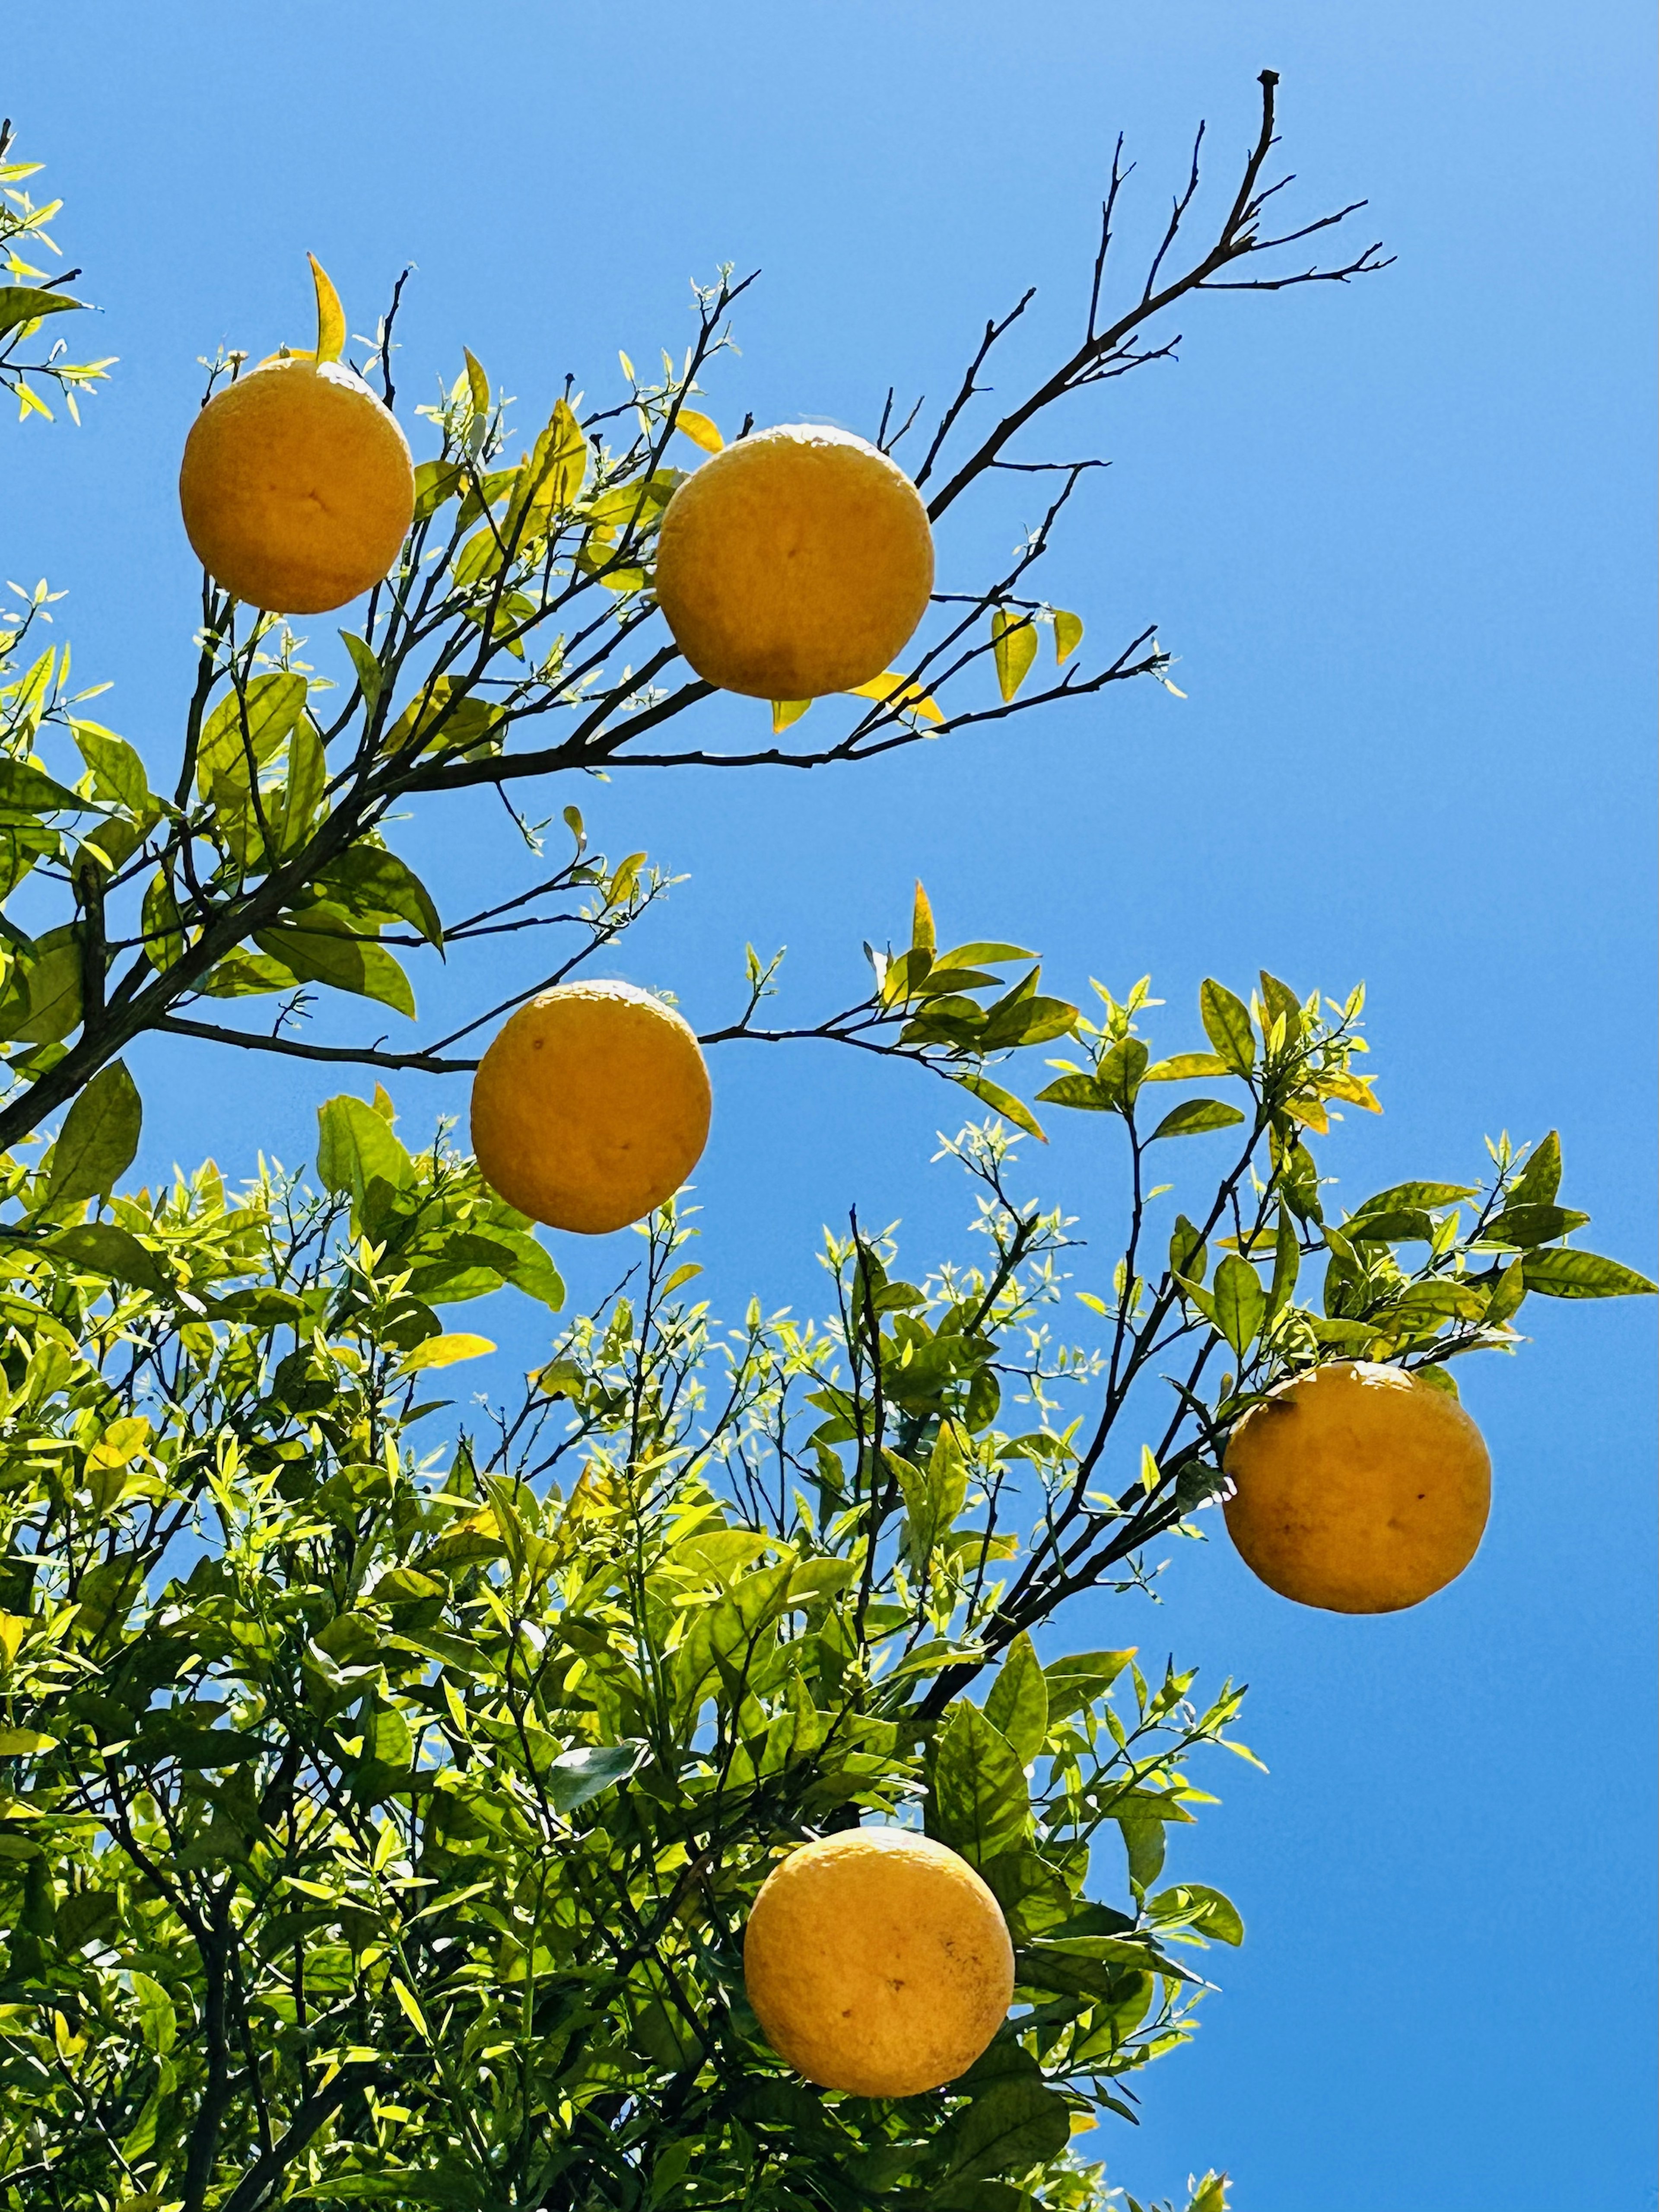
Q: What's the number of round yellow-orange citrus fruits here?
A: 5